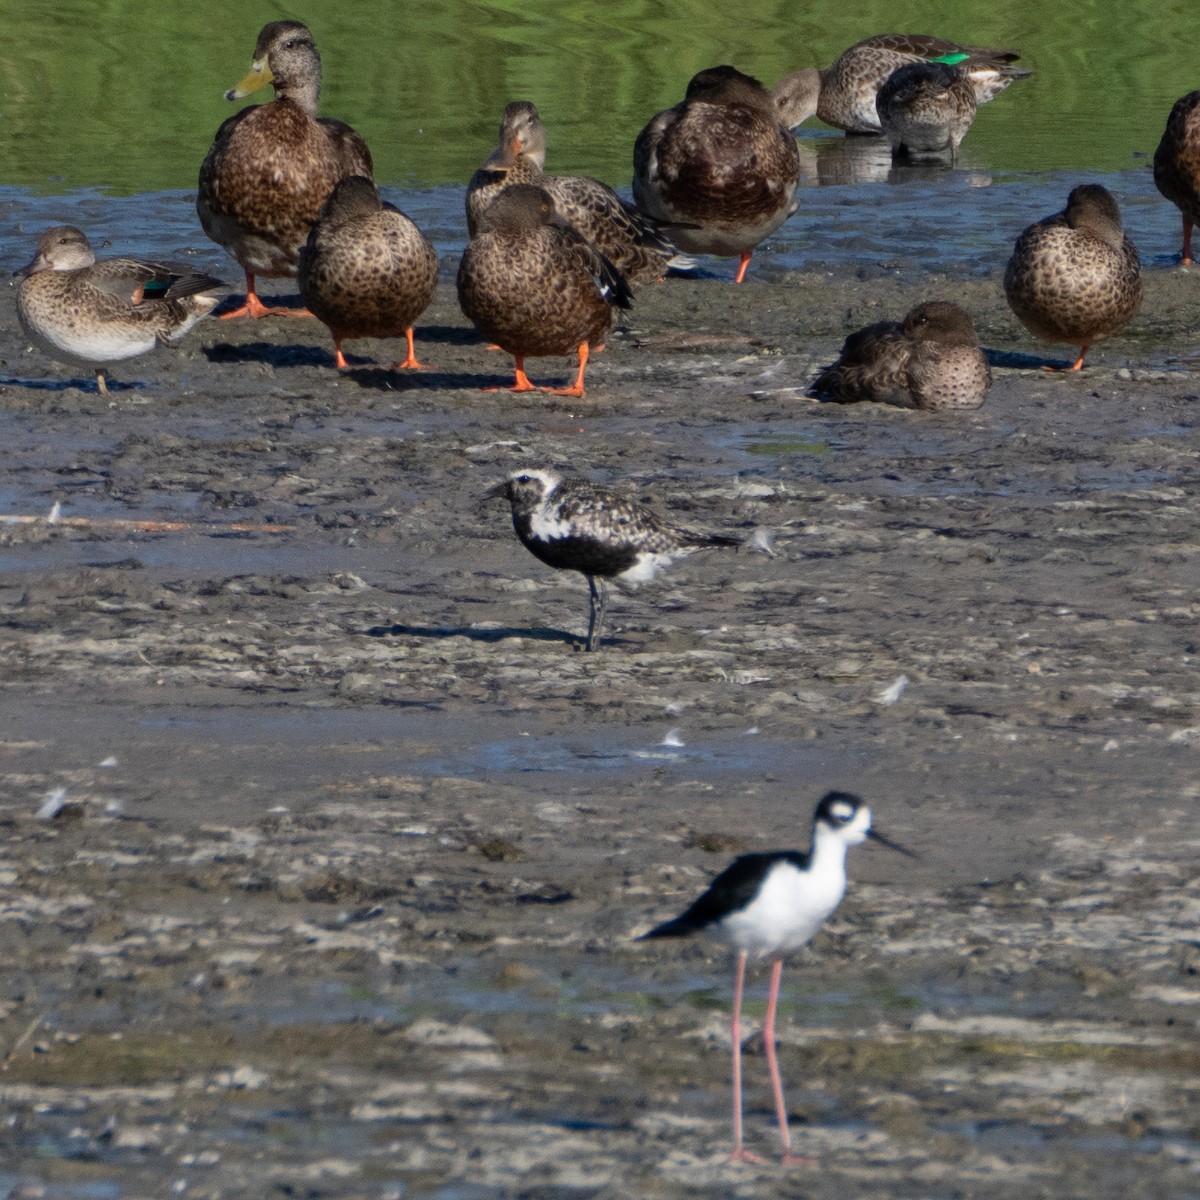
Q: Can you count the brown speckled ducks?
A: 11